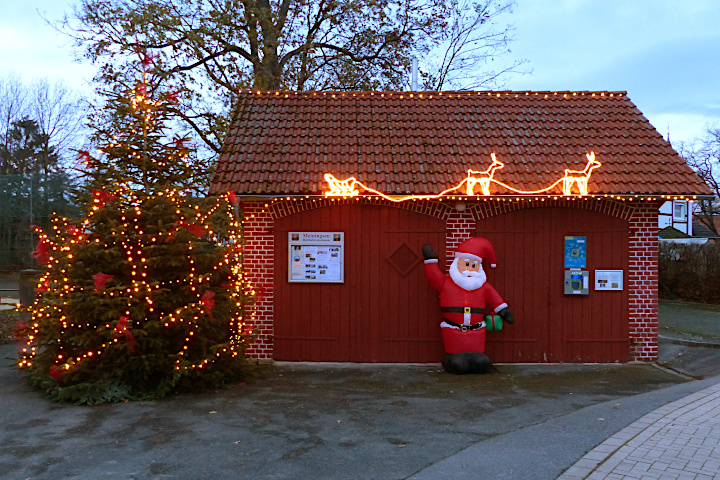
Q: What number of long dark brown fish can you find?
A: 0